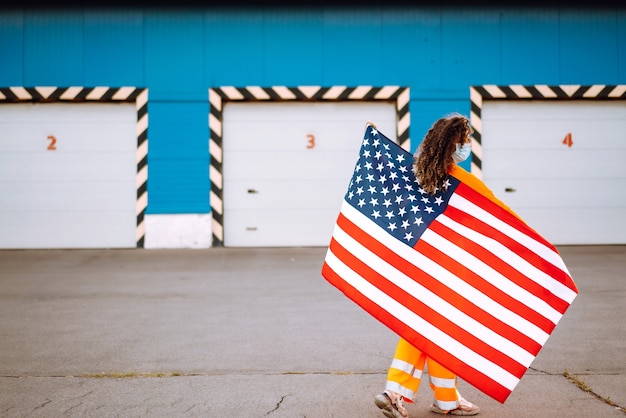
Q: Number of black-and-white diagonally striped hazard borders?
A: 3